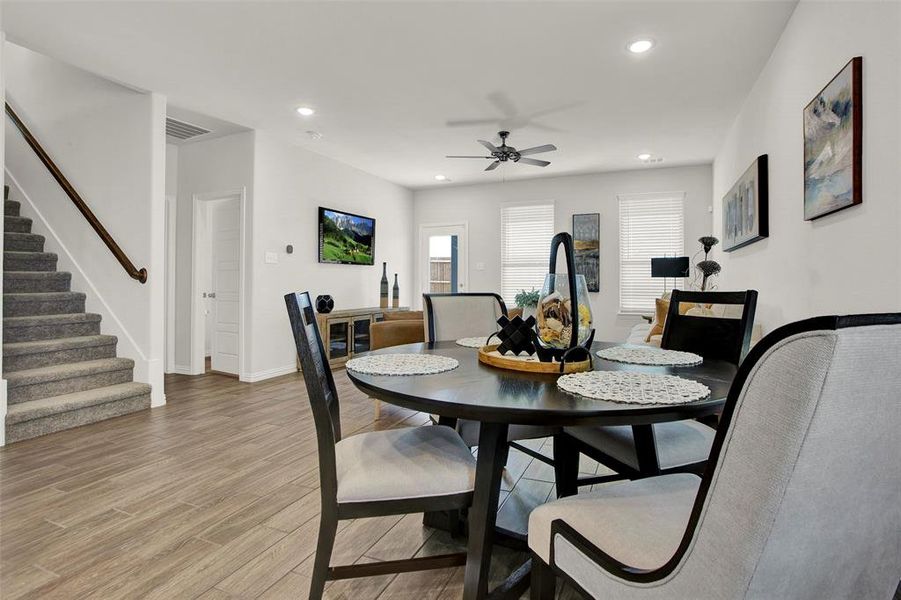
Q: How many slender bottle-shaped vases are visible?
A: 2